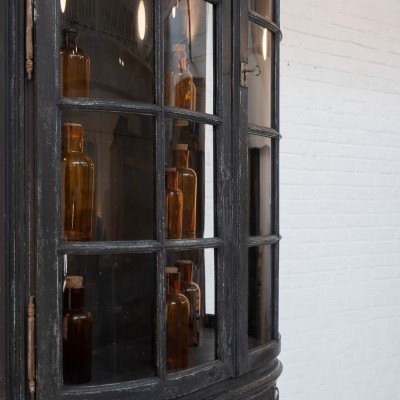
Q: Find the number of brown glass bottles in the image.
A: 9